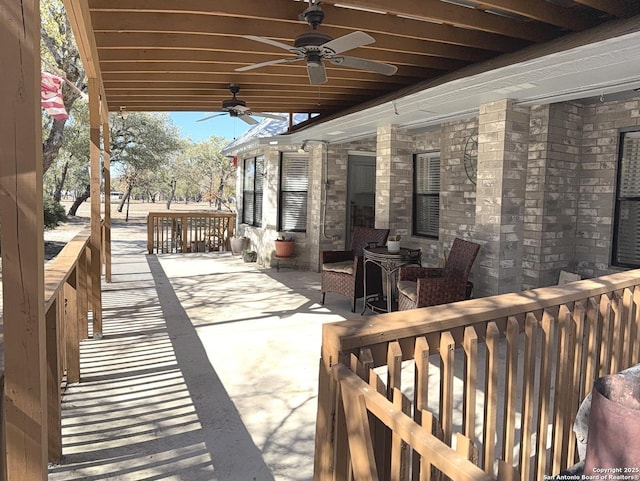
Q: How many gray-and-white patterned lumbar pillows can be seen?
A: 0